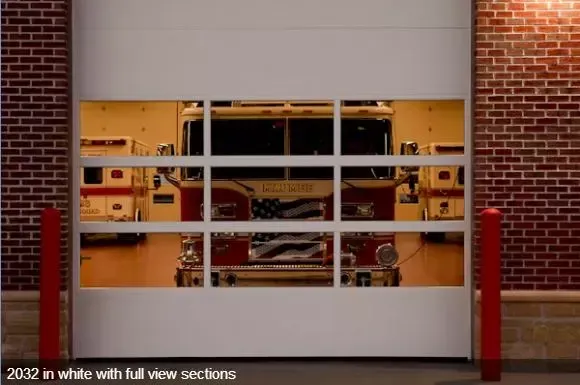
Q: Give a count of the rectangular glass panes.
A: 9